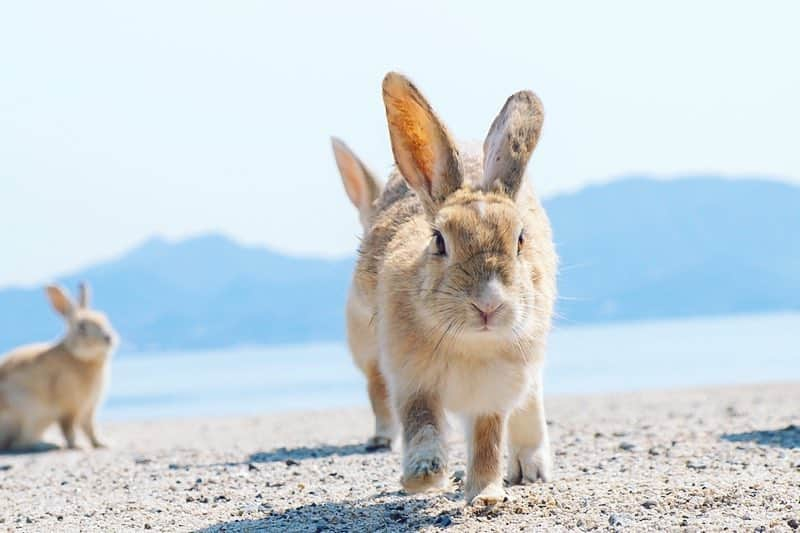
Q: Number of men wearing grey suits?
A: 0